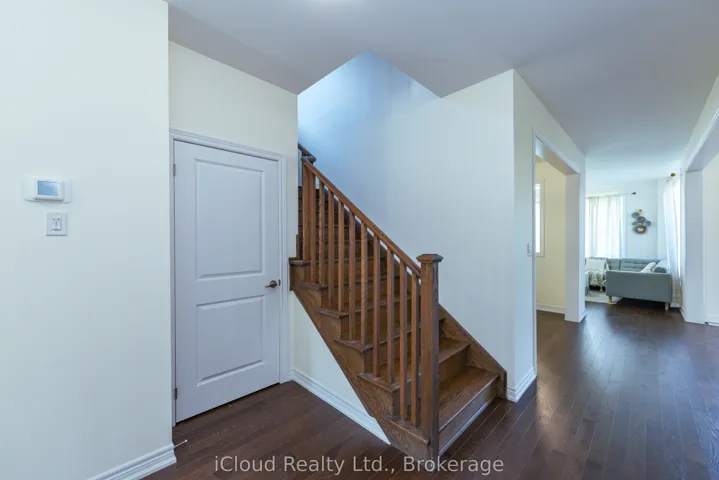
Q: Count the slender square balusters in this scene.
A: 11